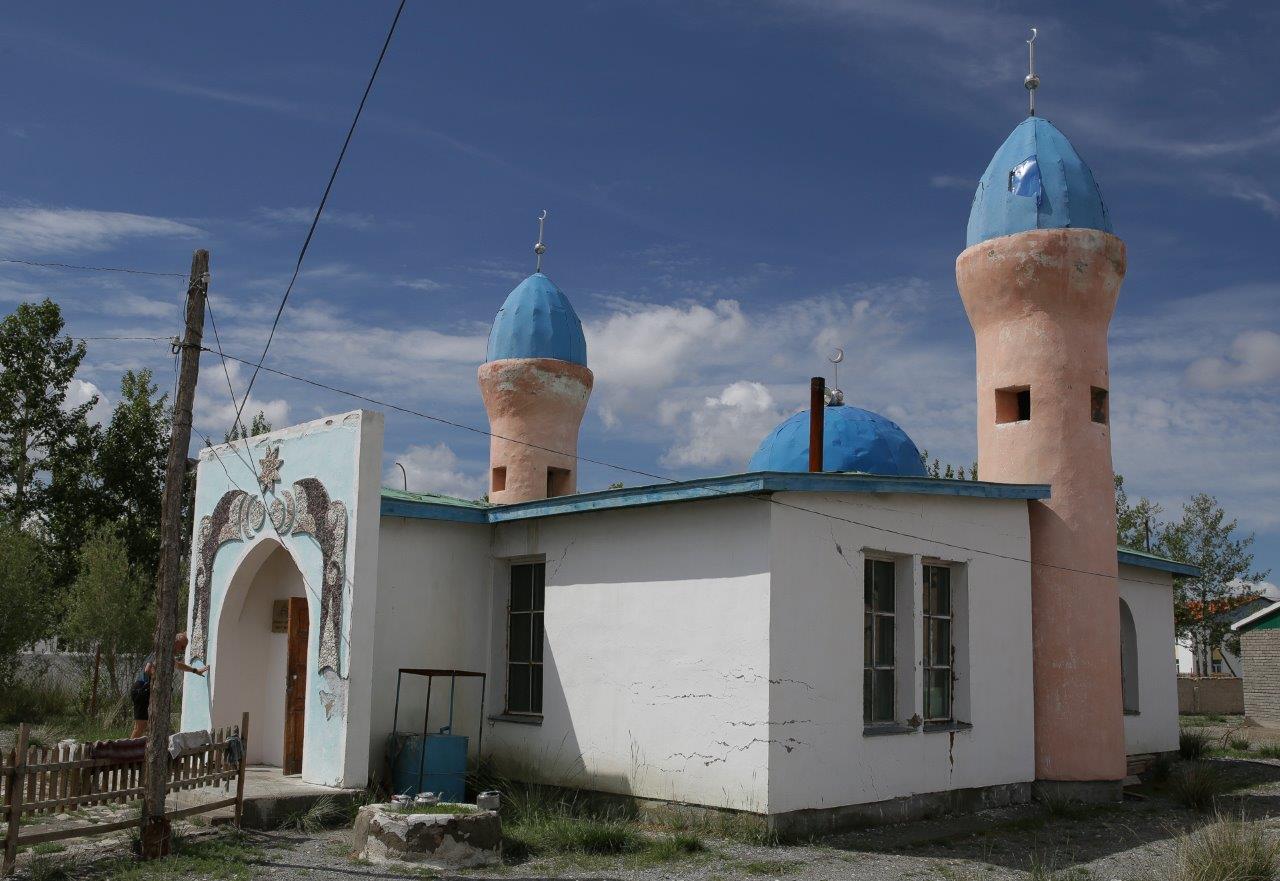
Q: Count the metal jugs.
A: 3